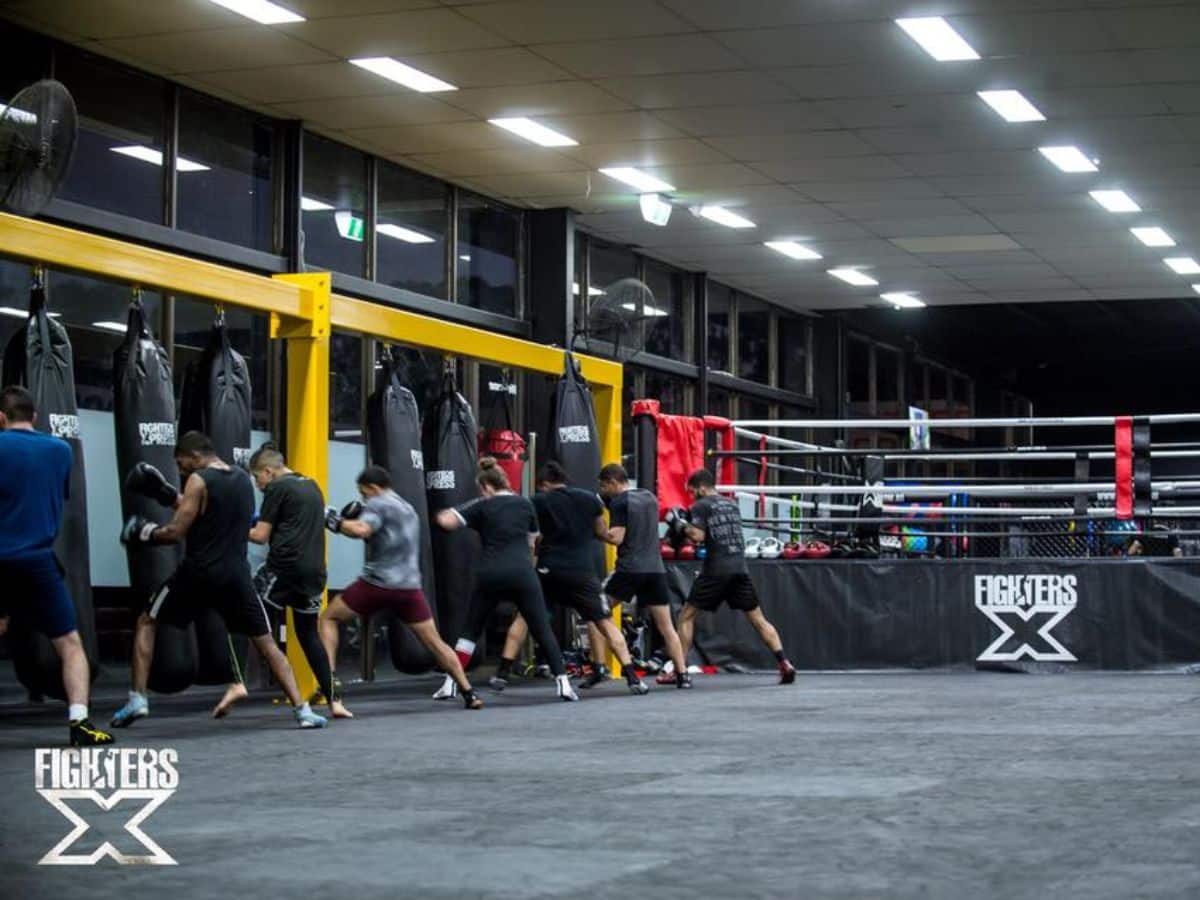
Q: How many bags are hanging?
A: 7